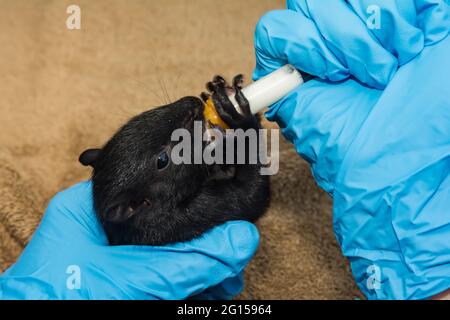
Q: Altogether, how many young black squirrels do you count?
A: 1